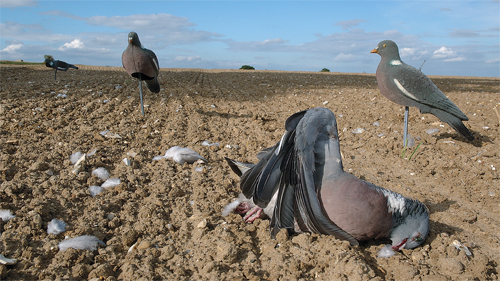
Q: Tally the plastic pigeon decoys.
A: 3